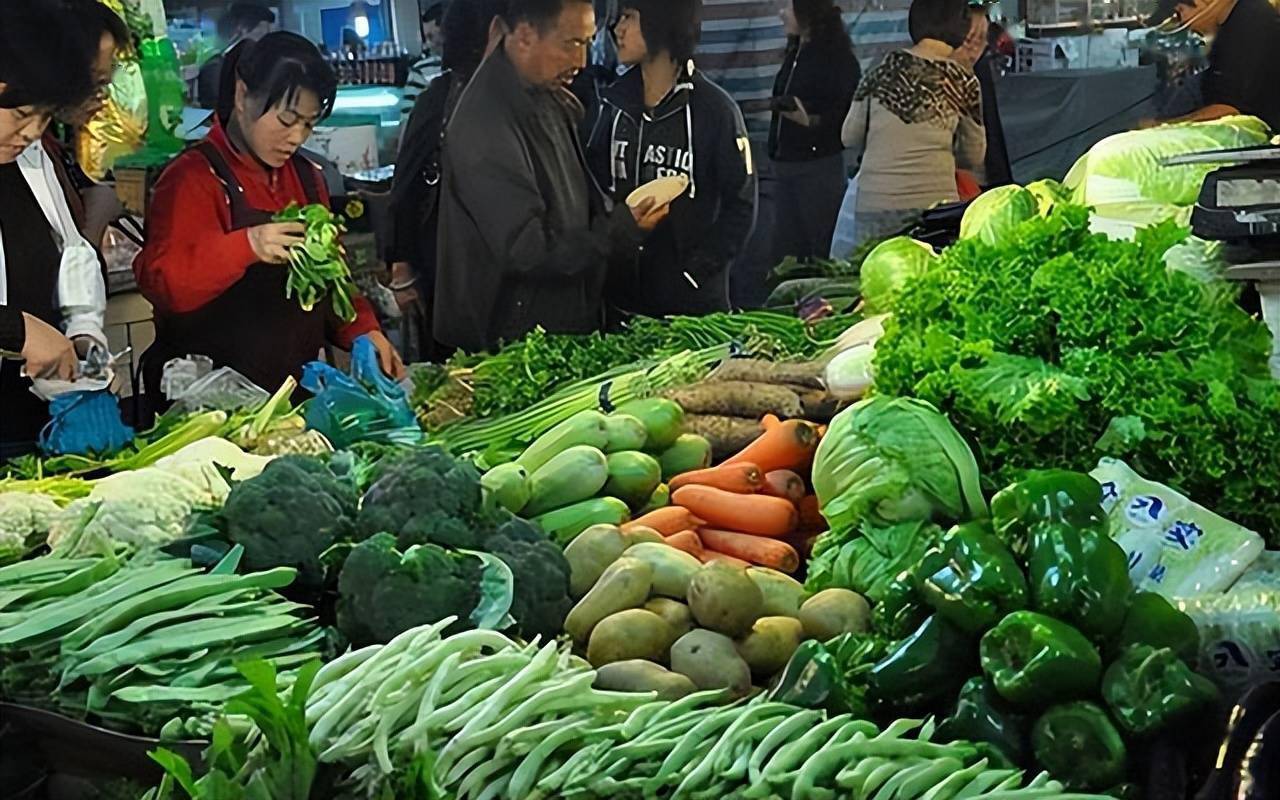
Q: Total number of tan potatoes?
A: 12